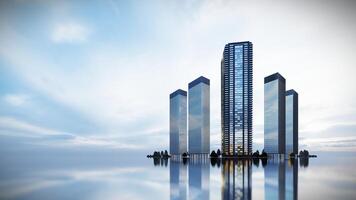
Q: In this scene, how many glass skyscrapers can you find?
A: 5